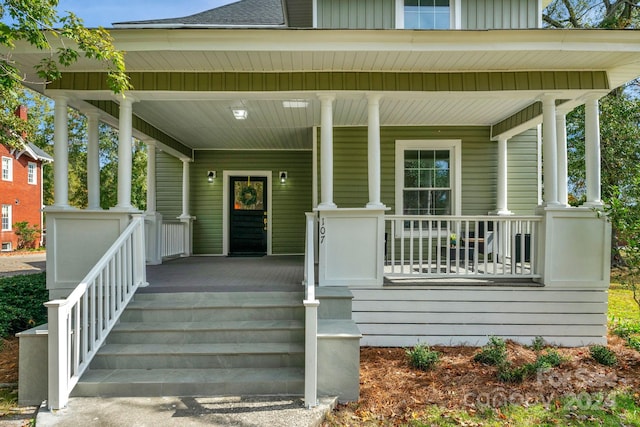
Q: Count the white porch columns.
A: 11